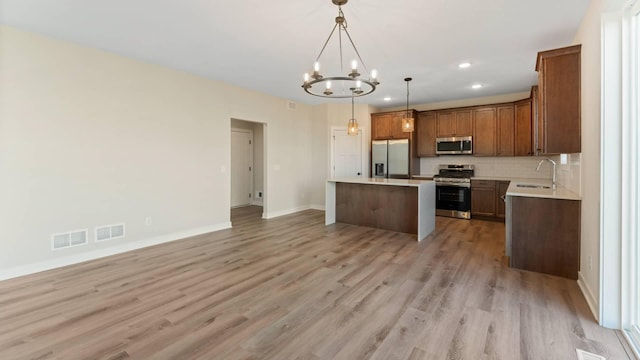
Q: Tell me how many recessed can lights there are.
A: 3